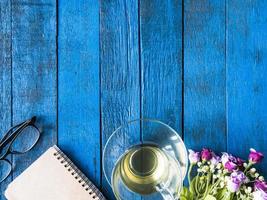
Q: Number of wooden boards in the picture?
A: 7